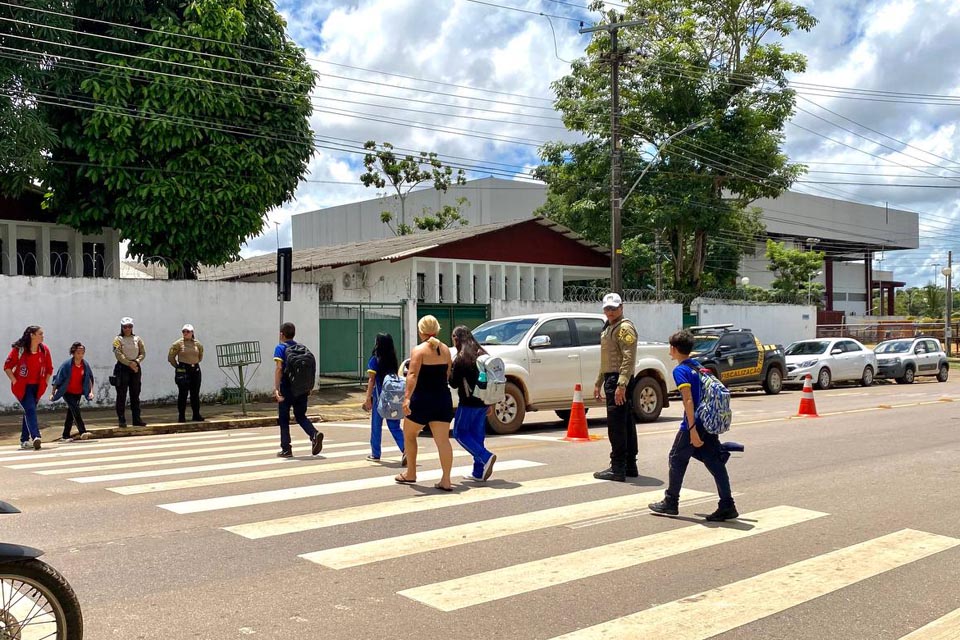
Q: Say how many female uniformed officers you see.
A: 2